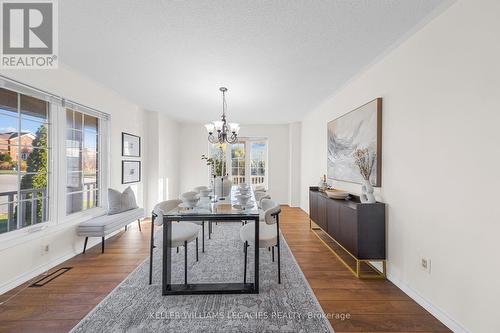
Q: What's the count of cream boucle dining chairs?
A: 6